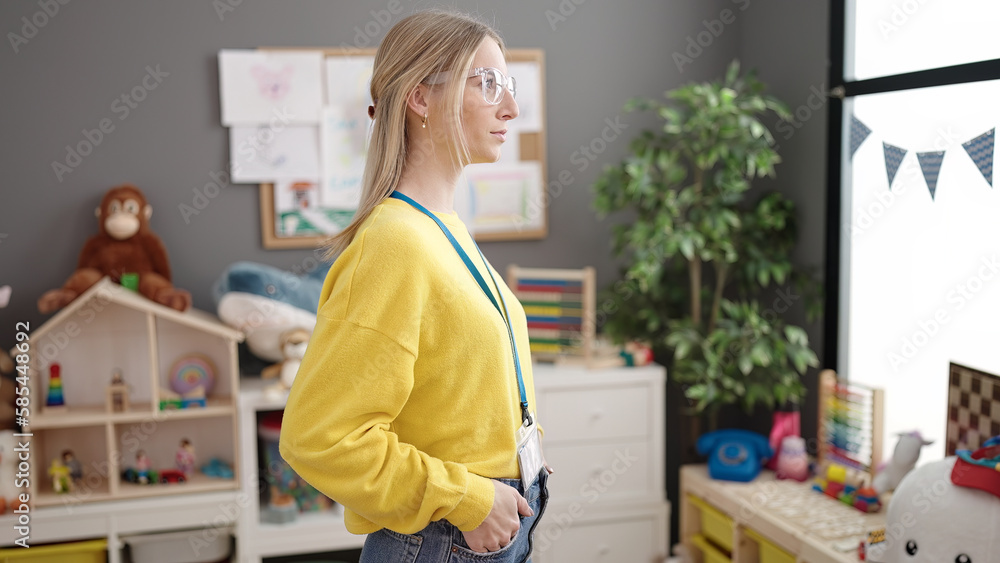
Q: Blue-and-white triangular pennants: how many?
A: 4